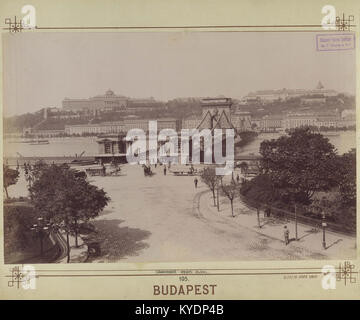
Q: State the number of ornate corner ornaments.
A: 4